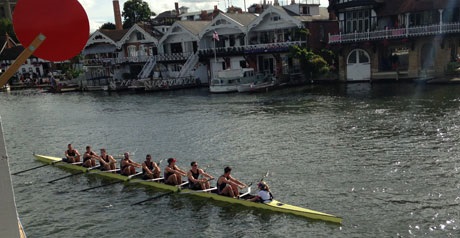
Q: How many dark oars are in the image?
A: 4